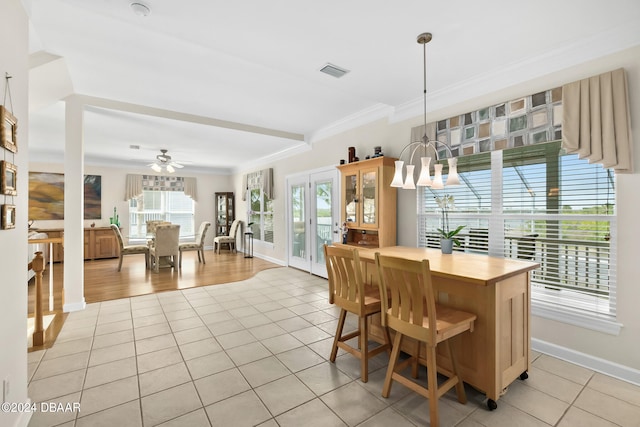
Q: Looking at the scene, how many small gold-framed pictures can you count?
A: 3